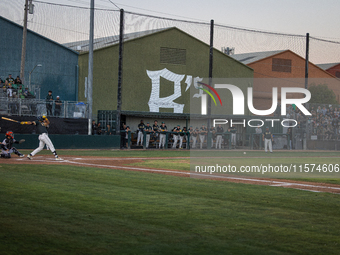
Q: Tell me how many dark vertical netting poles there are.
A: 3